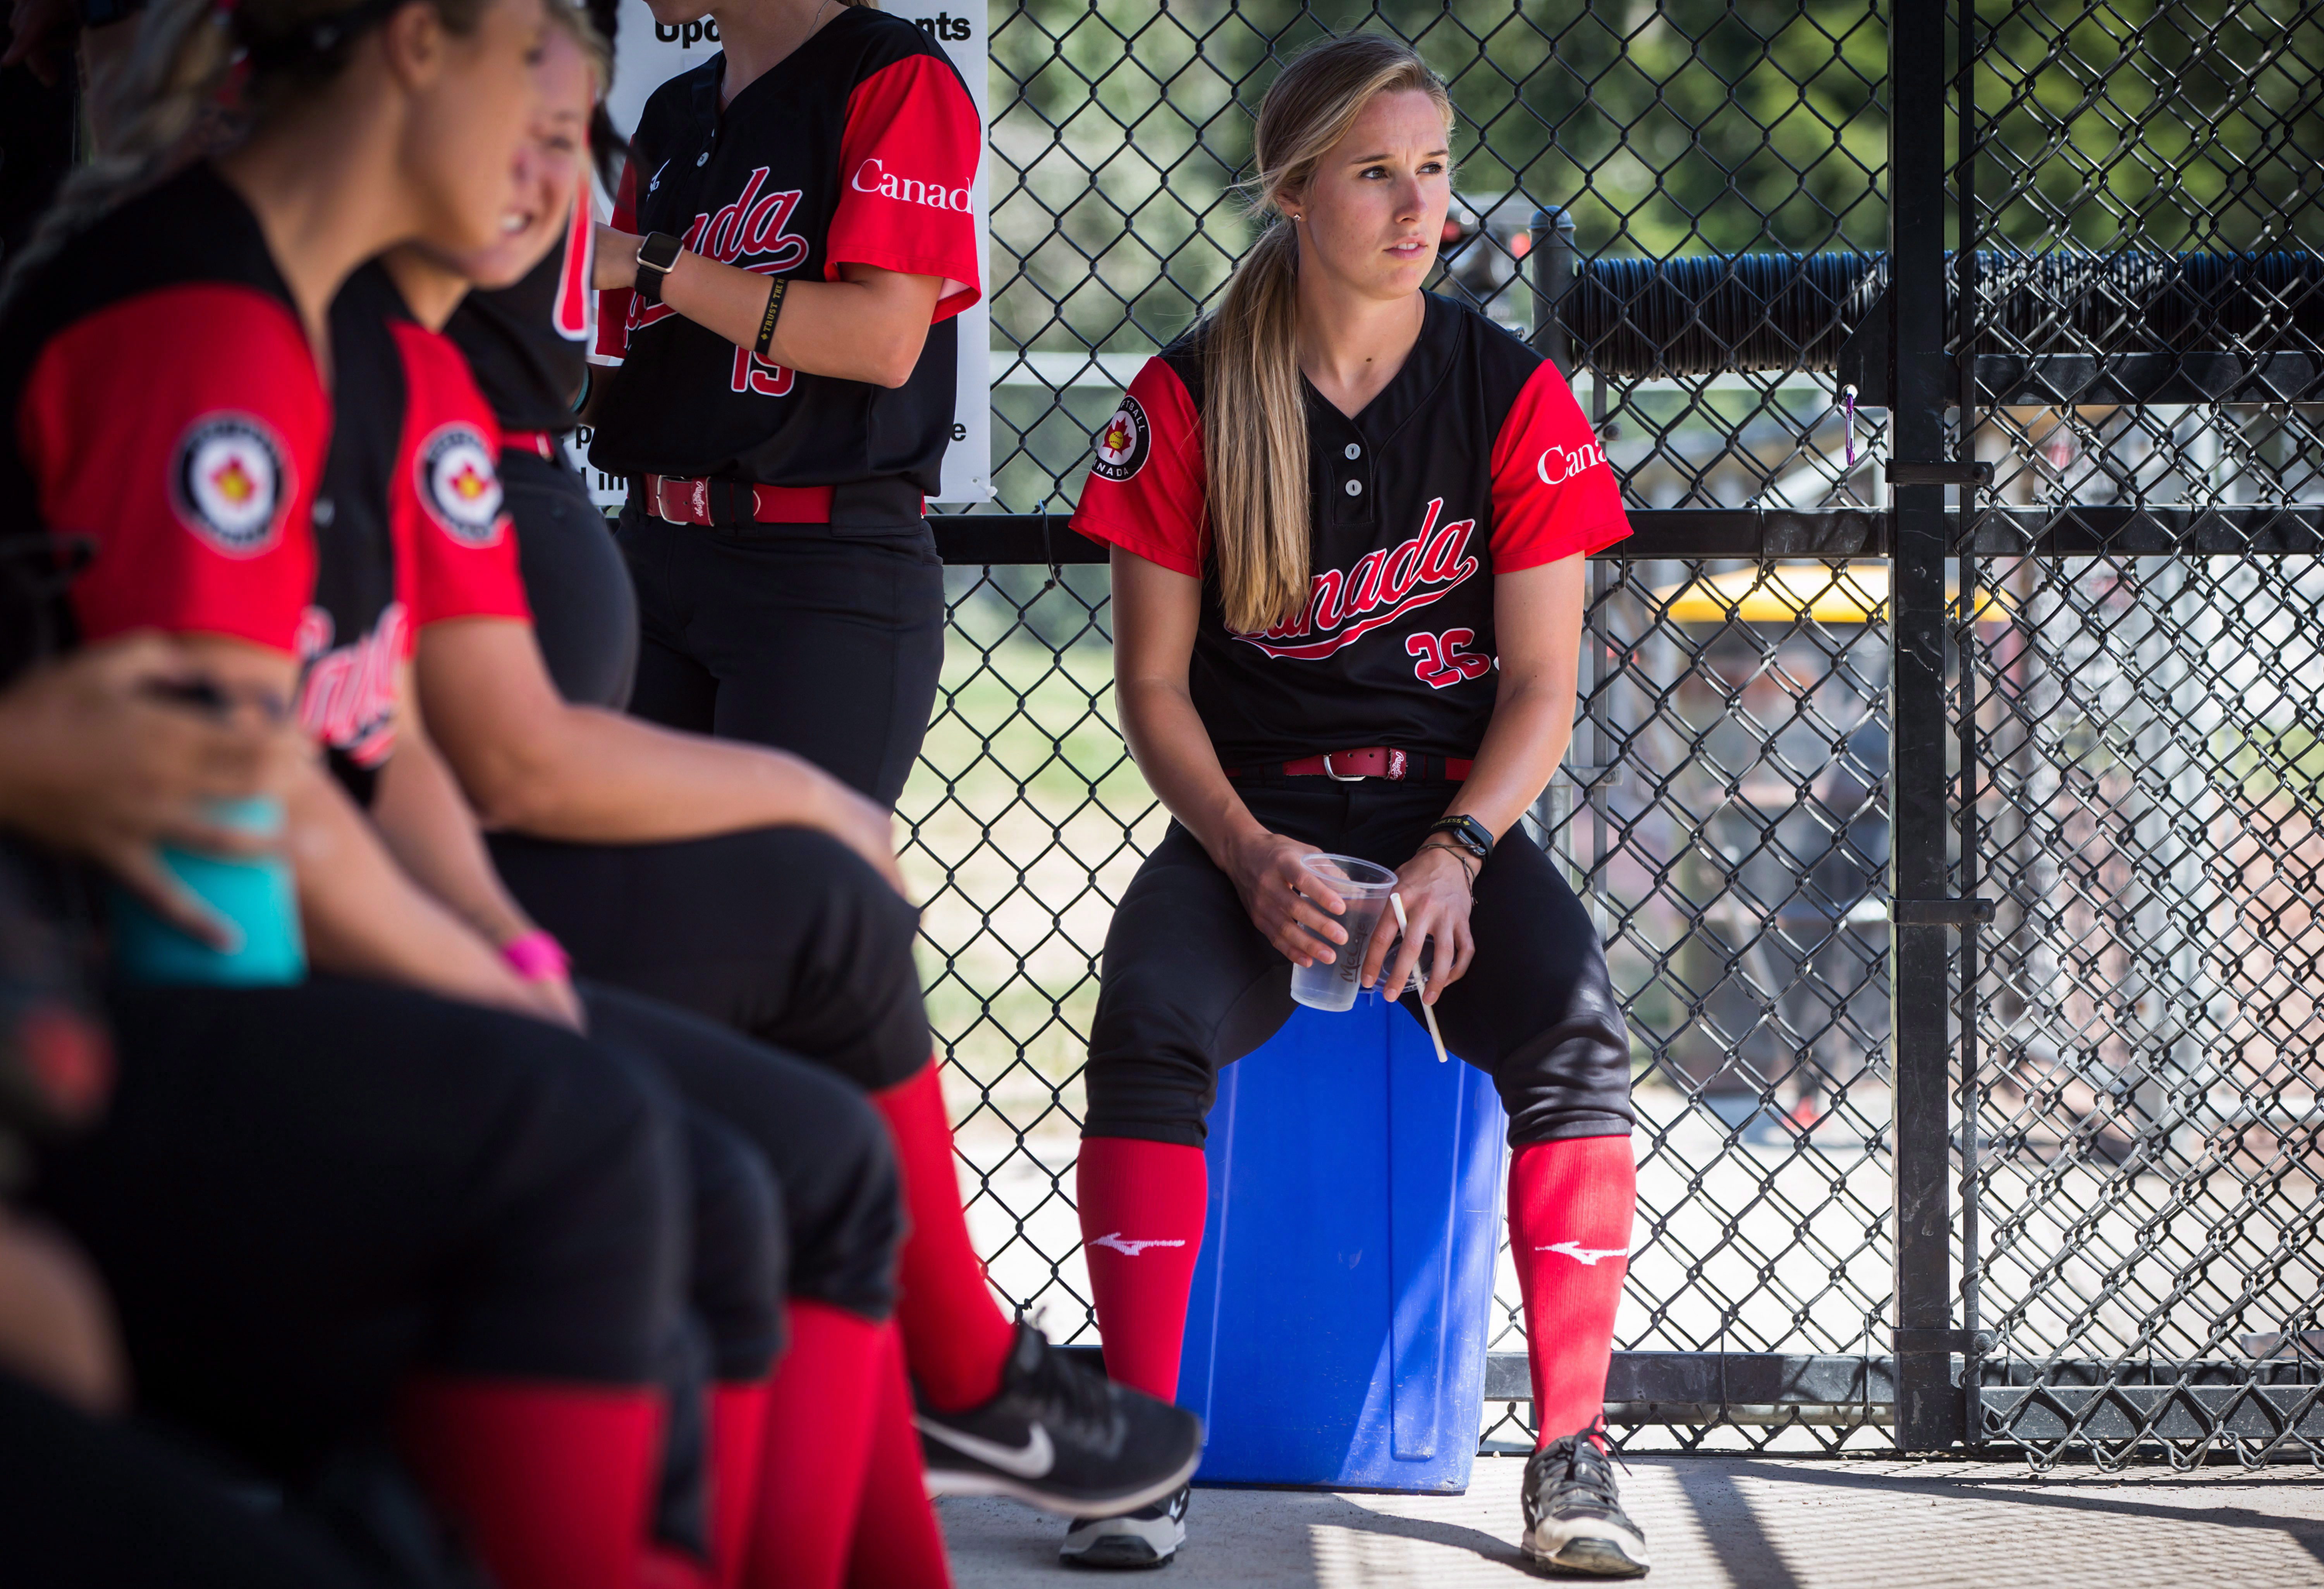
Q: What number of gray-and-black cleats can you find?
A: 2